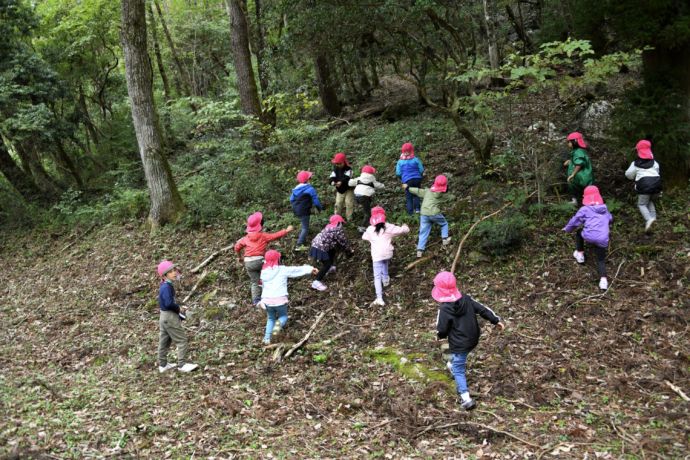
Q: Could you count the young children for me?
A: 14